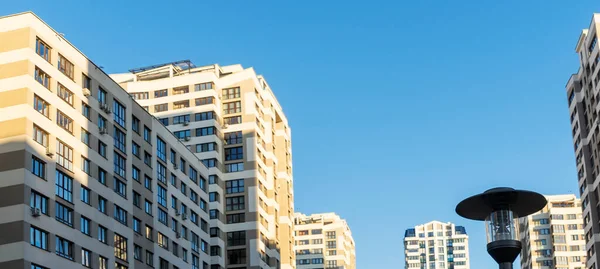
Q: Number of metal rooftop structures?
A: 1